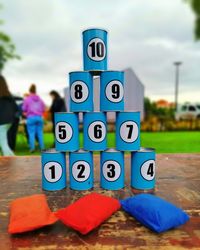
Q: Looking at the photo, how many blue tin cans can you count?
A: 10